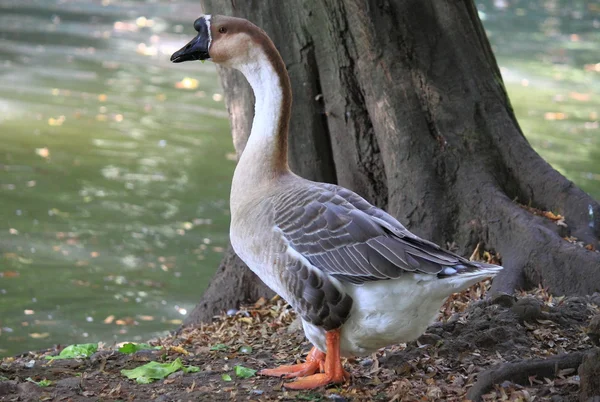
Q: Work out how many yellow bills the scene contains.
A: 0